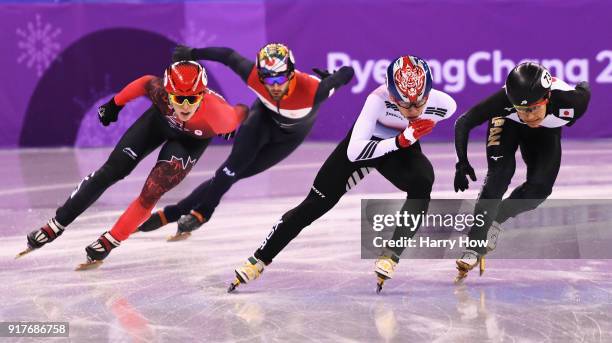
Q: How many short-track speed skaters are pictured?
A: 4